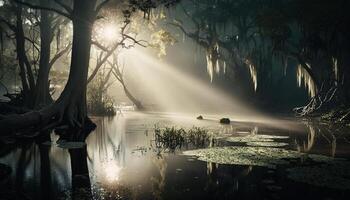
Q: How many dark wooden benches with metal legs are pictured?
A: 0